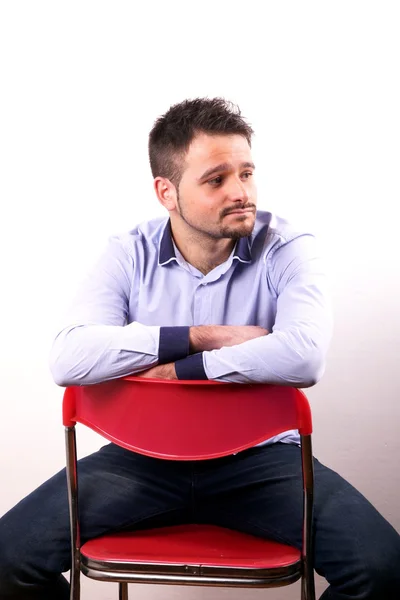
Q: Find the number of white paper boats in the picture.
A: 0